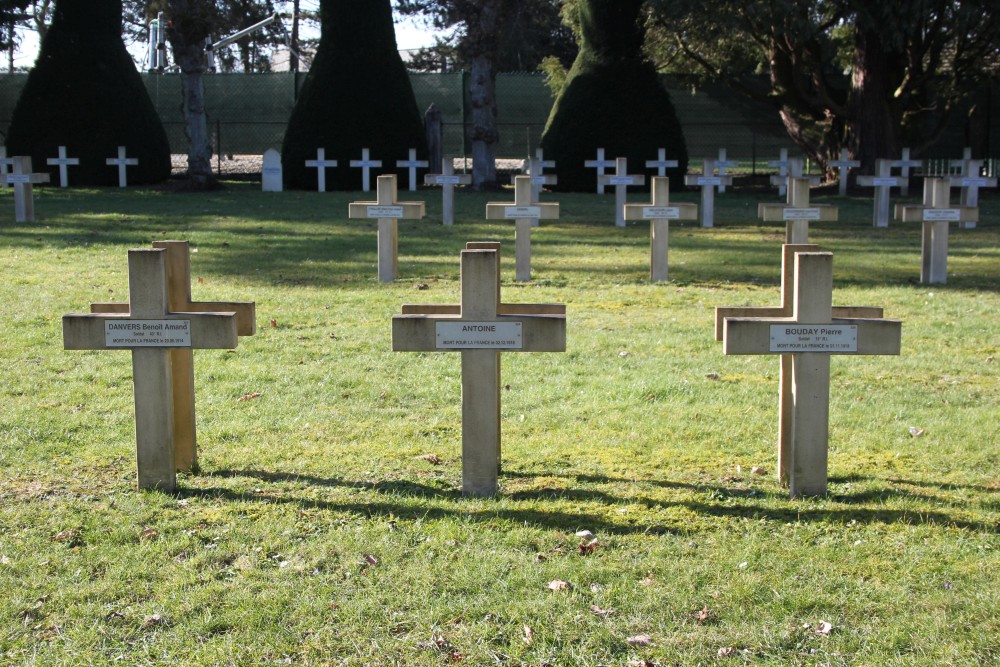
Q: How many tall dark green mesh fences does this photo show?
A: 1